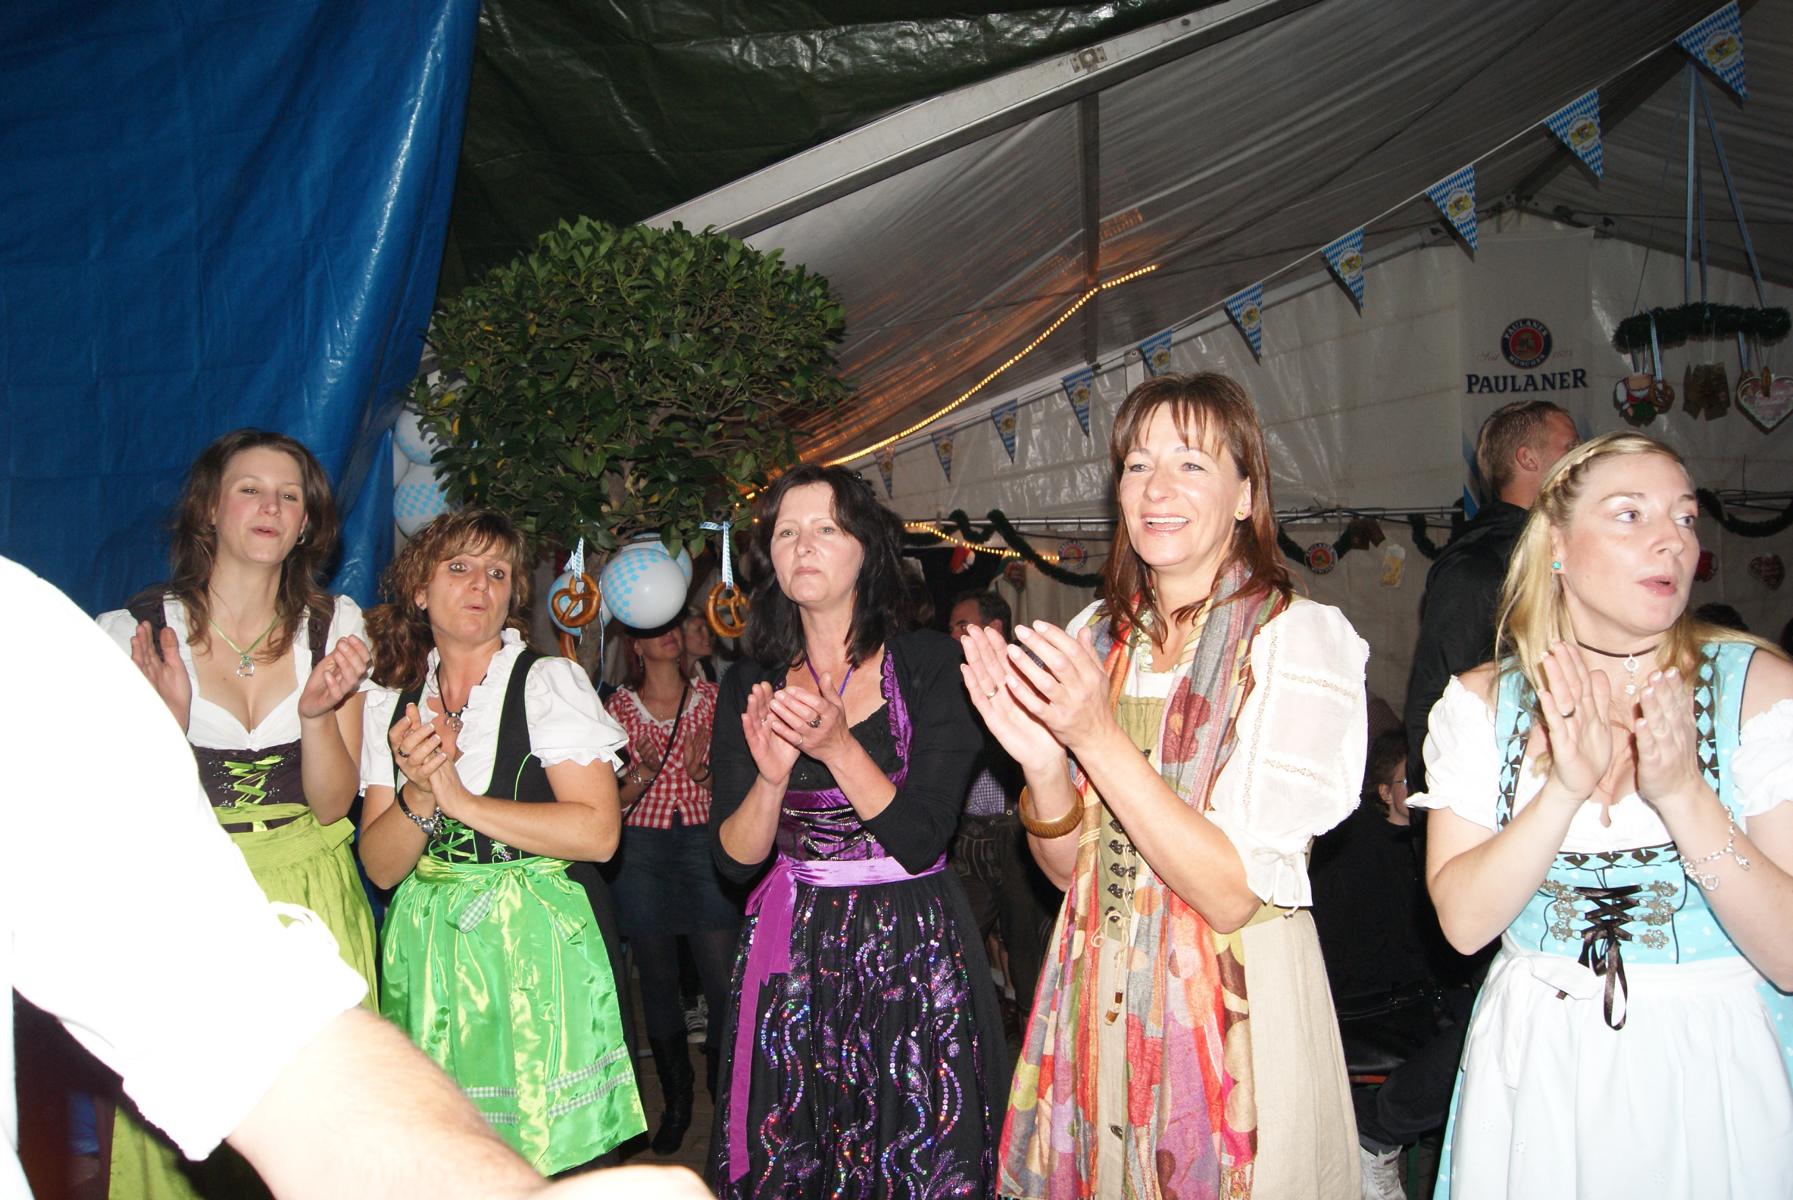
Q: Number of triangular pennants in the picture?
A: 10